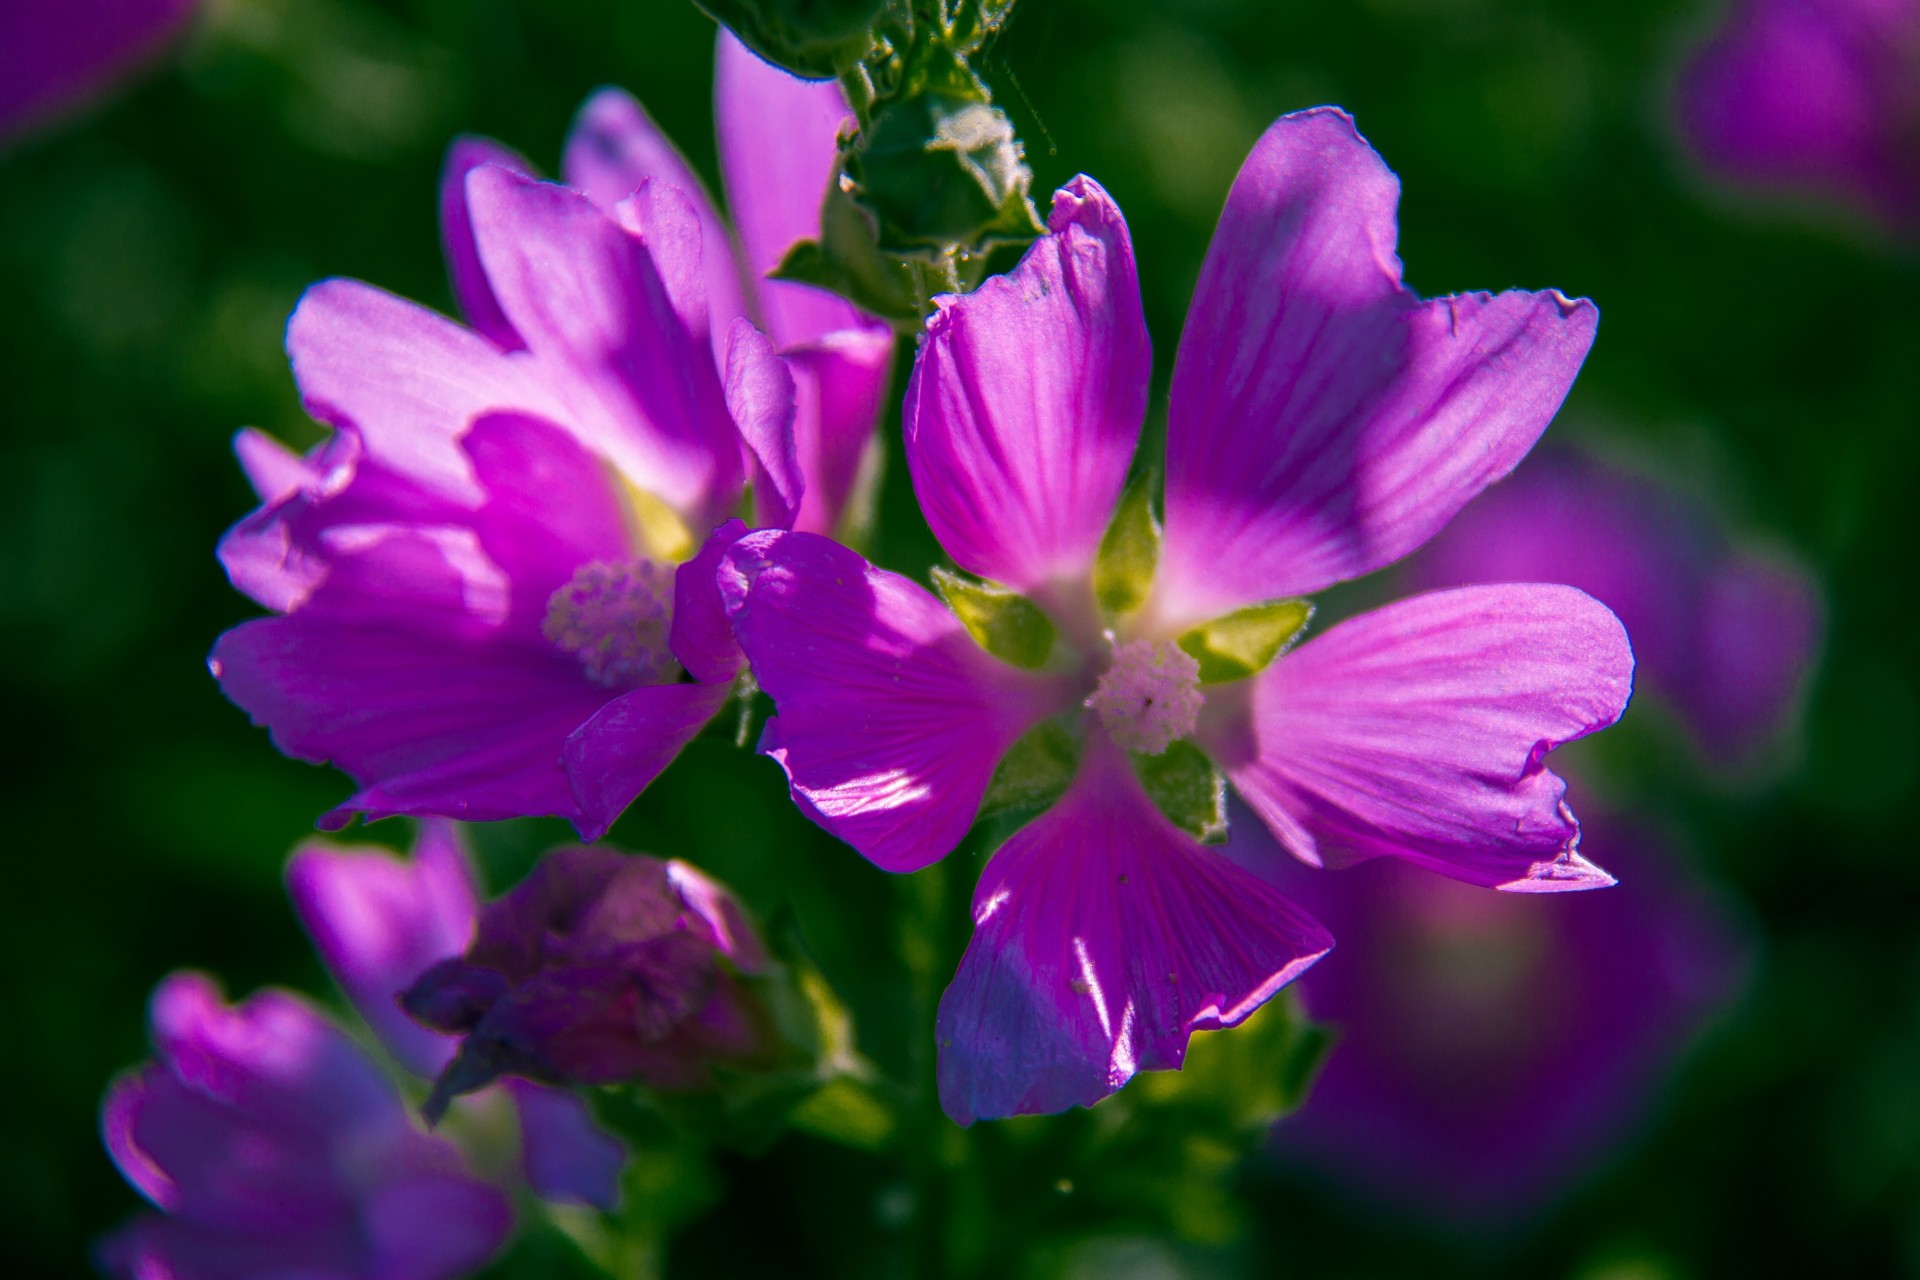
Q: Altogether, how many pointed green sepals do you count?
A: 5